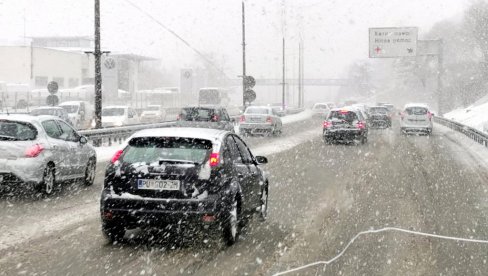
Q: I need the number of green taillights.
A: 0